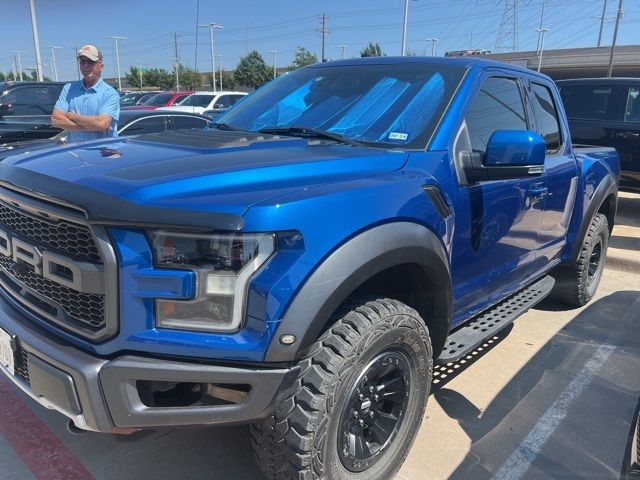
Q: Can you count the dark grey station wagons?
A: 0